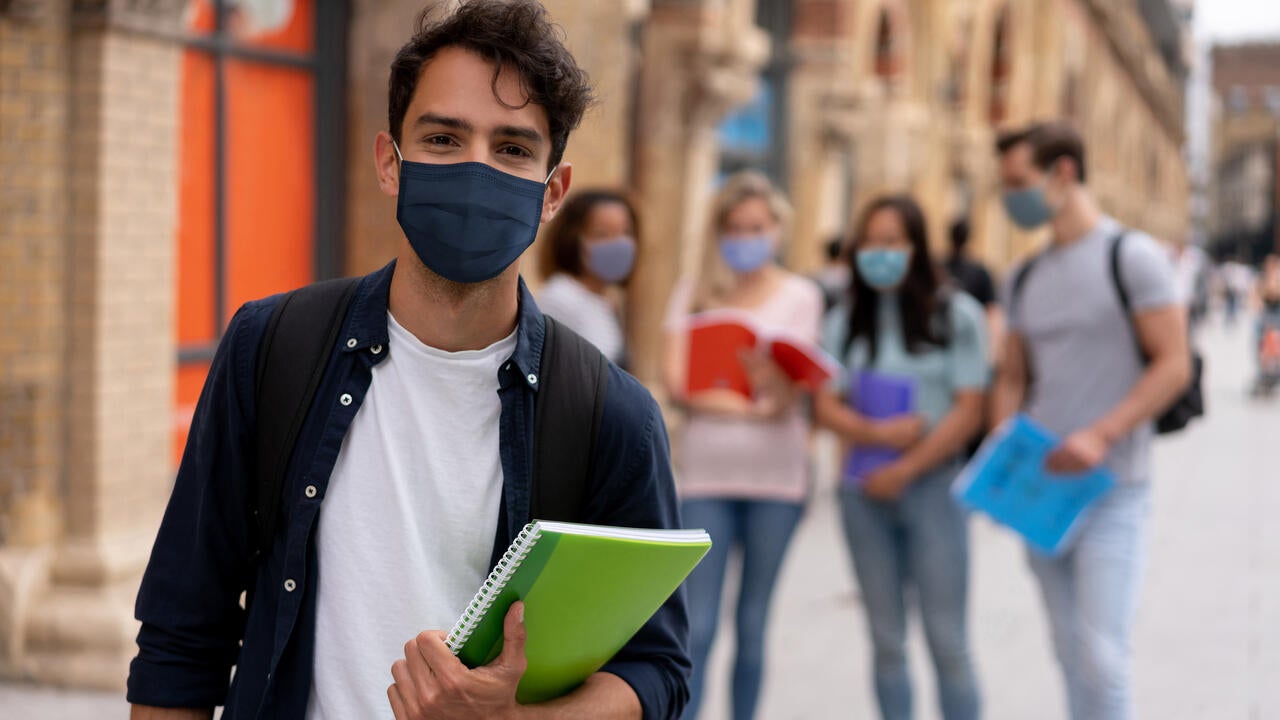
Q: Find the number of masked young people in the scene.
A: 5